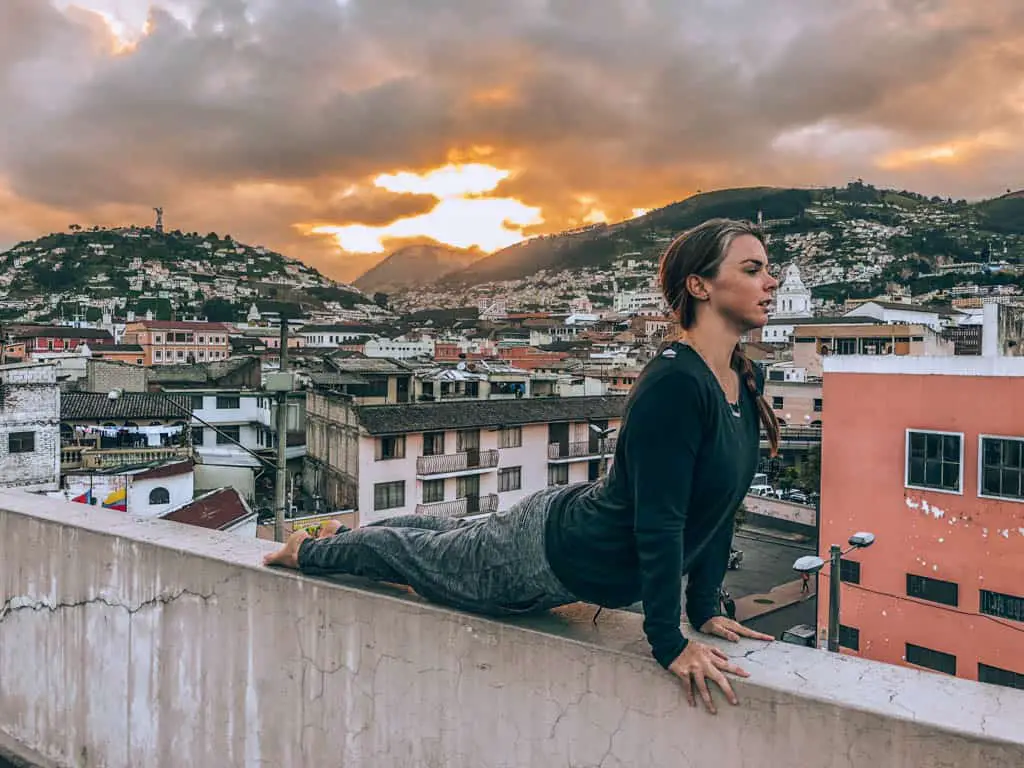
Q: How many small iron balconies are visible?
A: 3